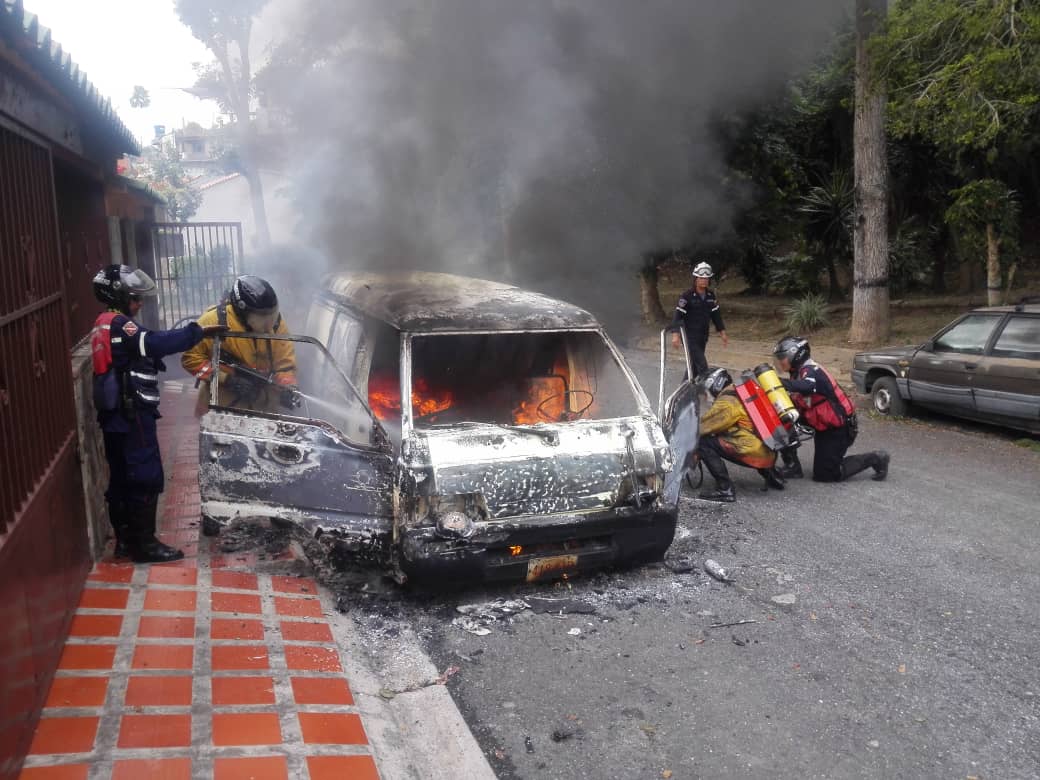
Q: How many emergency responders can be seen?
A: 5